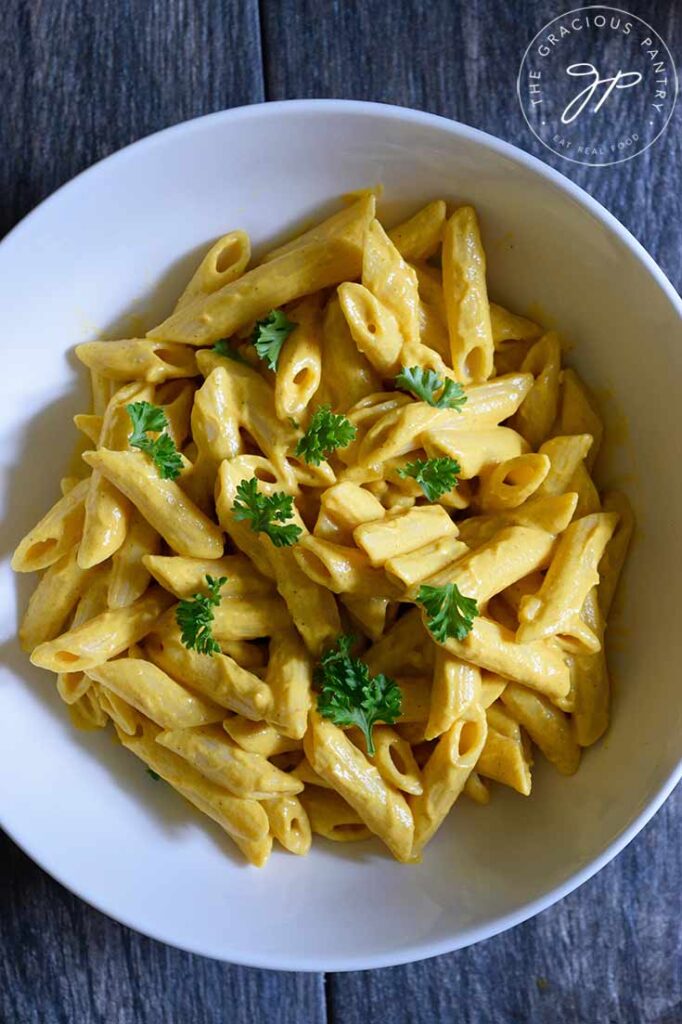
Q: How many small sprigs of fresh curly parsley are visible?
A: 9